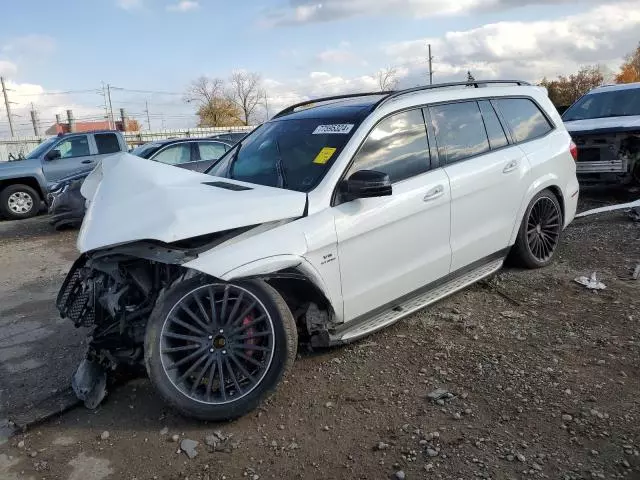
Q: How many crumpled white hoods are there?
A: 1